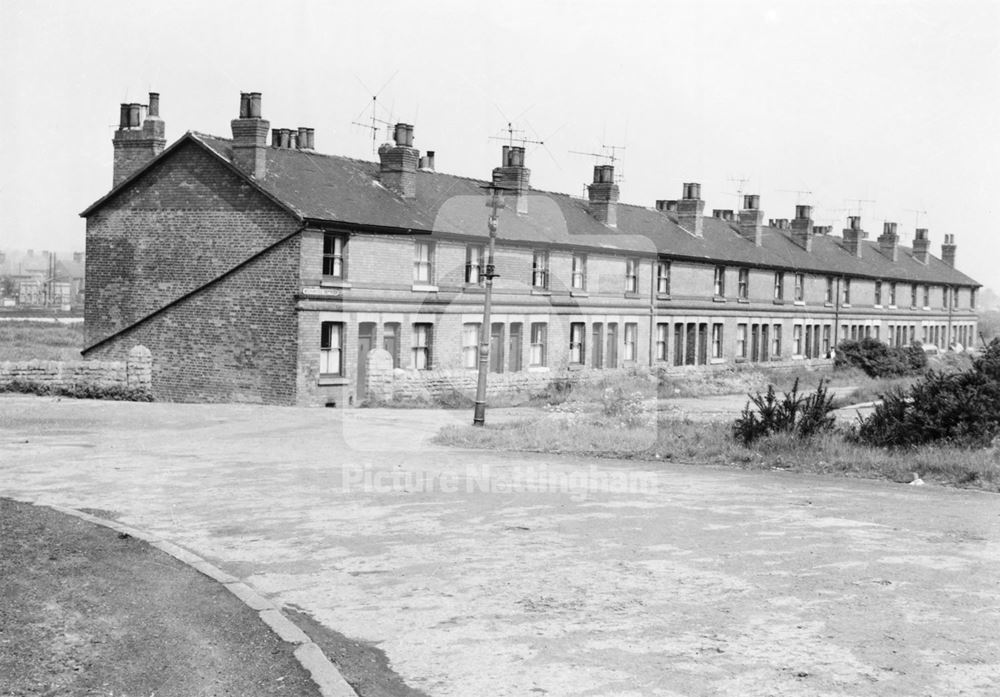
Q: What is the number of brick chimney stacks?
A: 12